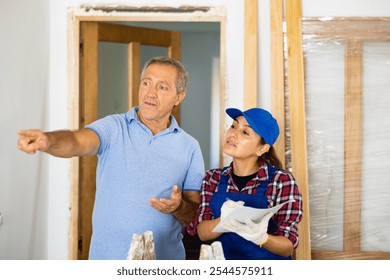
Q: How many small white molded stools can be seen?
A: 0